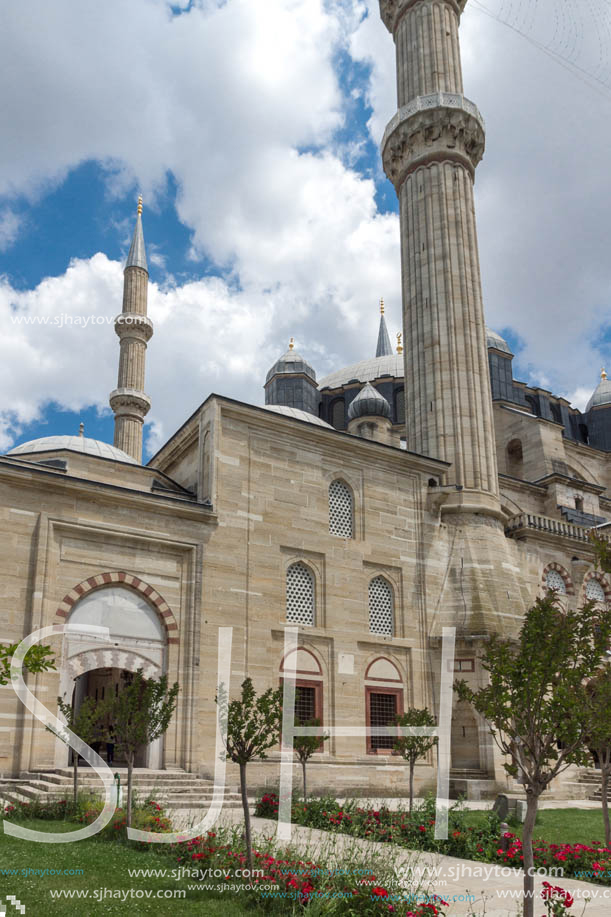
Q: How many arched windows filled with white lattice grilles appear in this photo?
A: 5